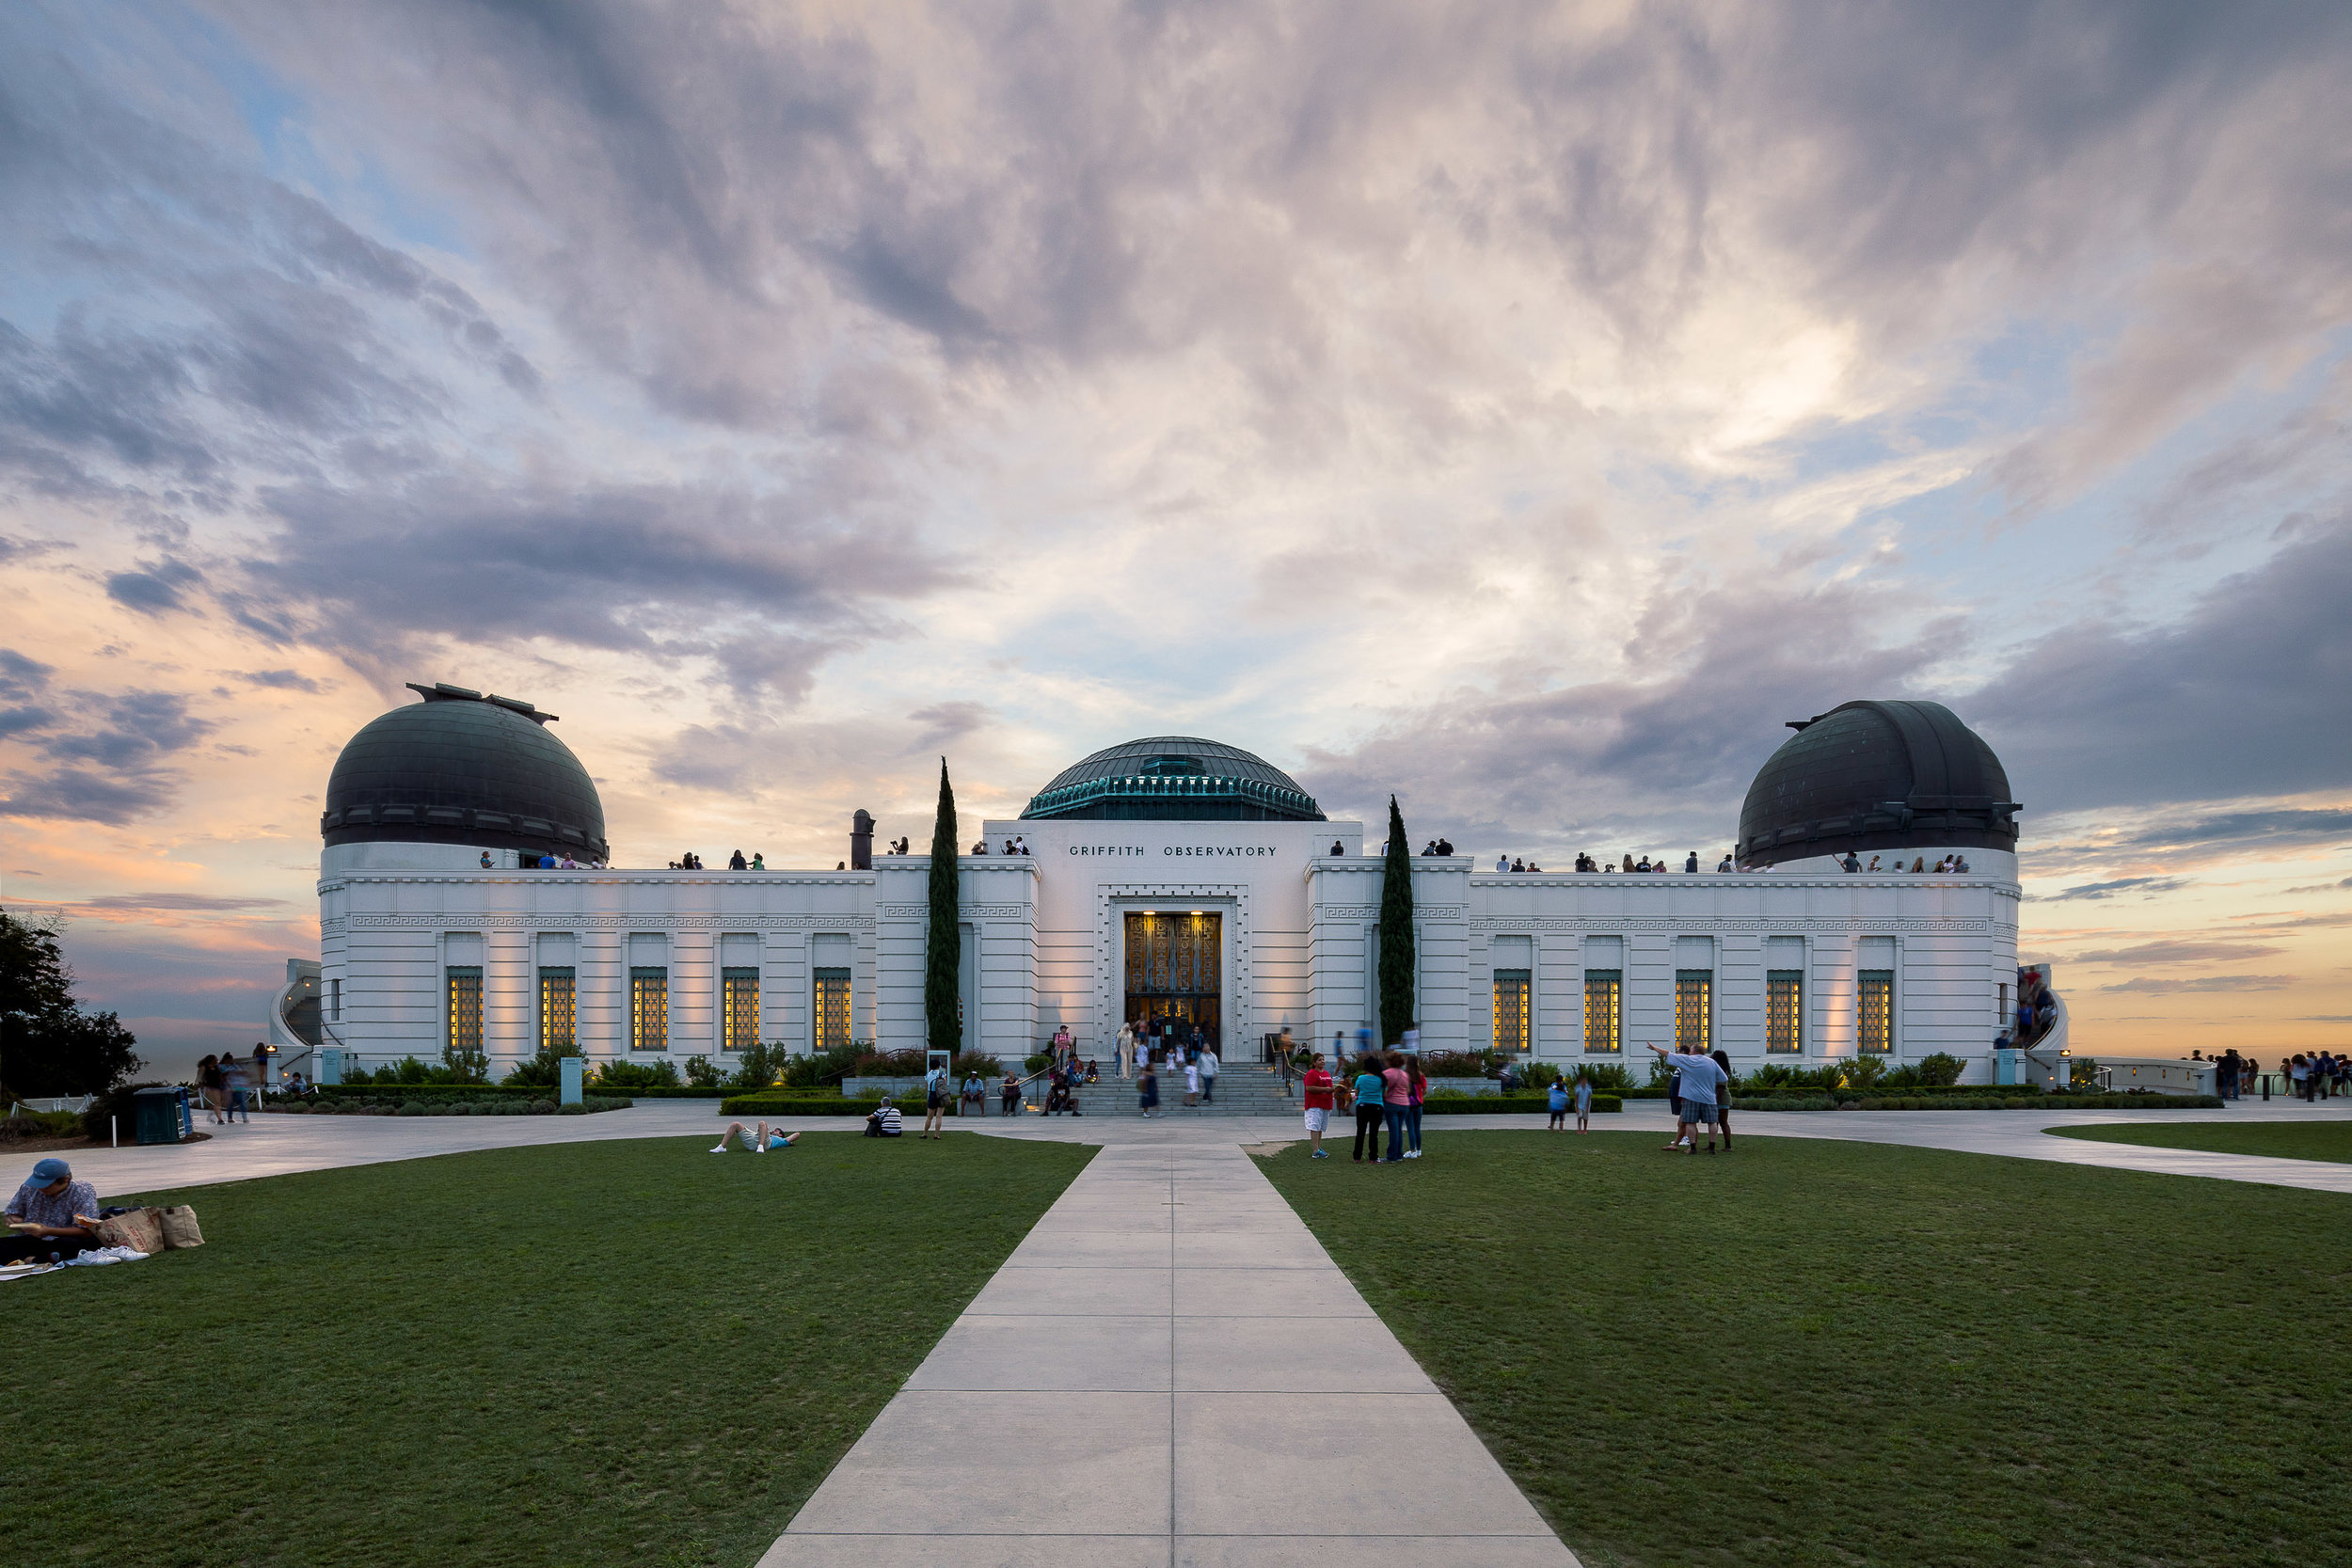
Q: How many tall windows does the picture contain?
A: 10